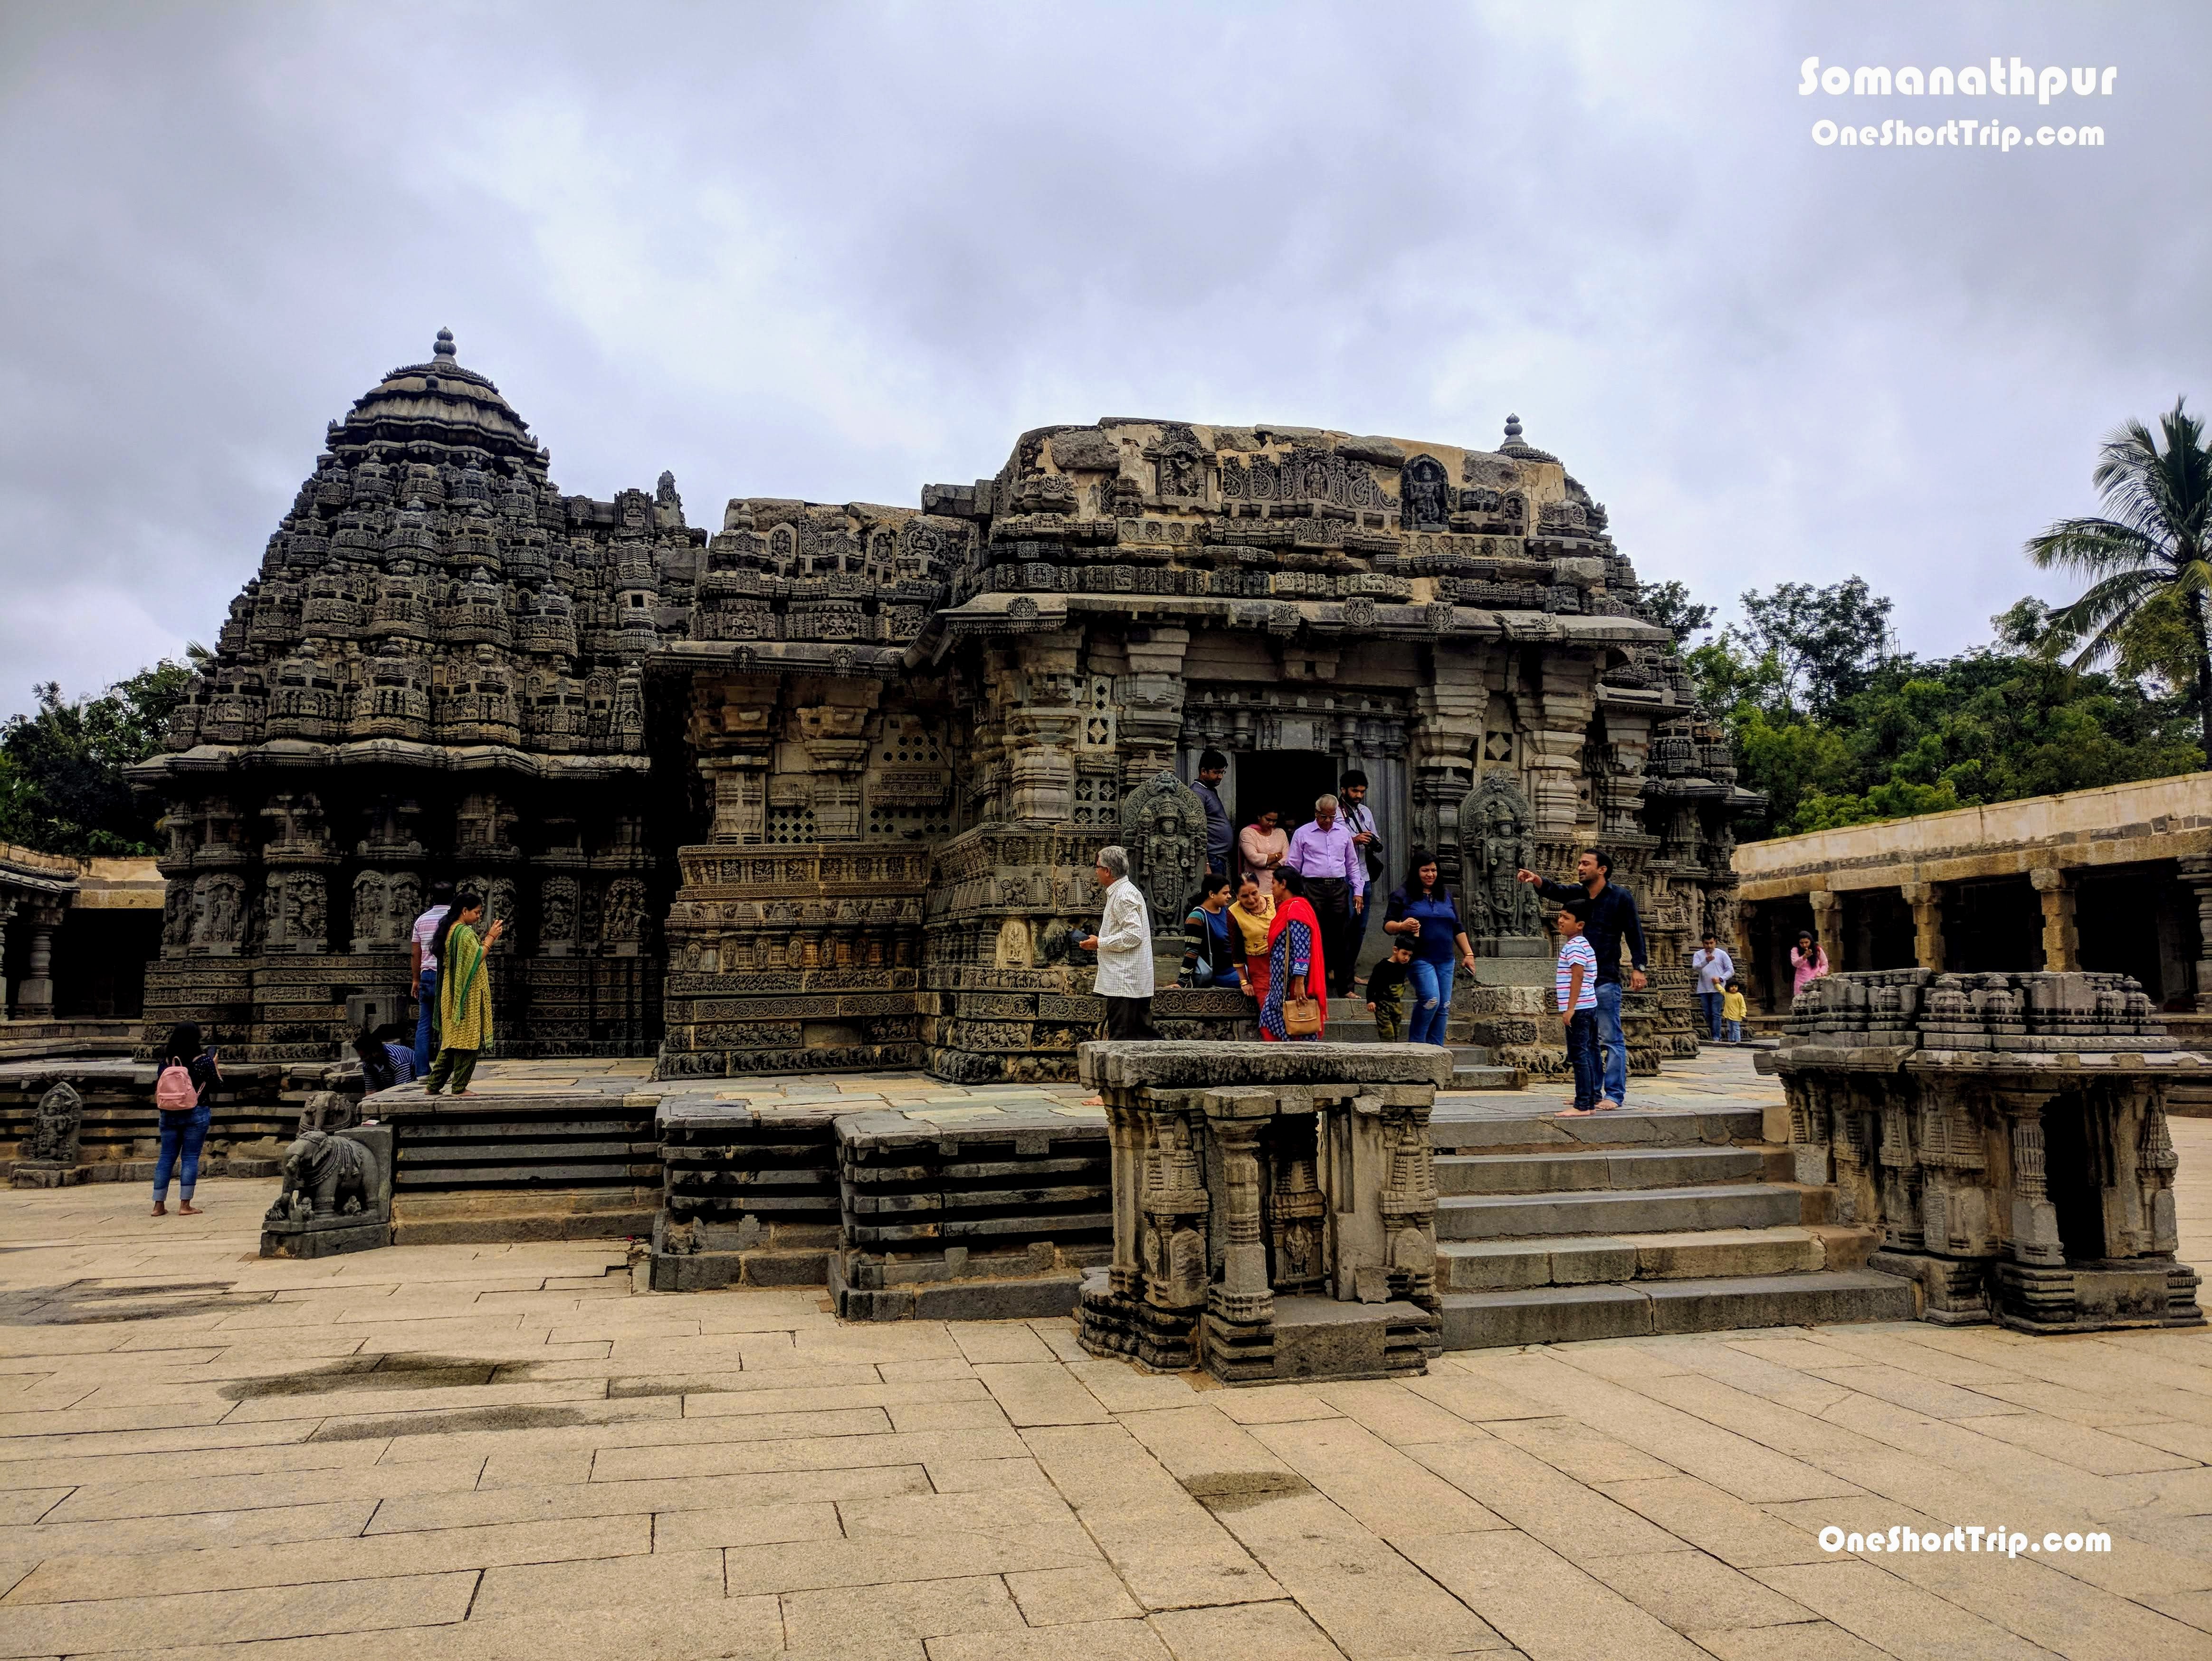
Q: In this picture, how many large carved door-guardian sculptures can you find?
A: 2